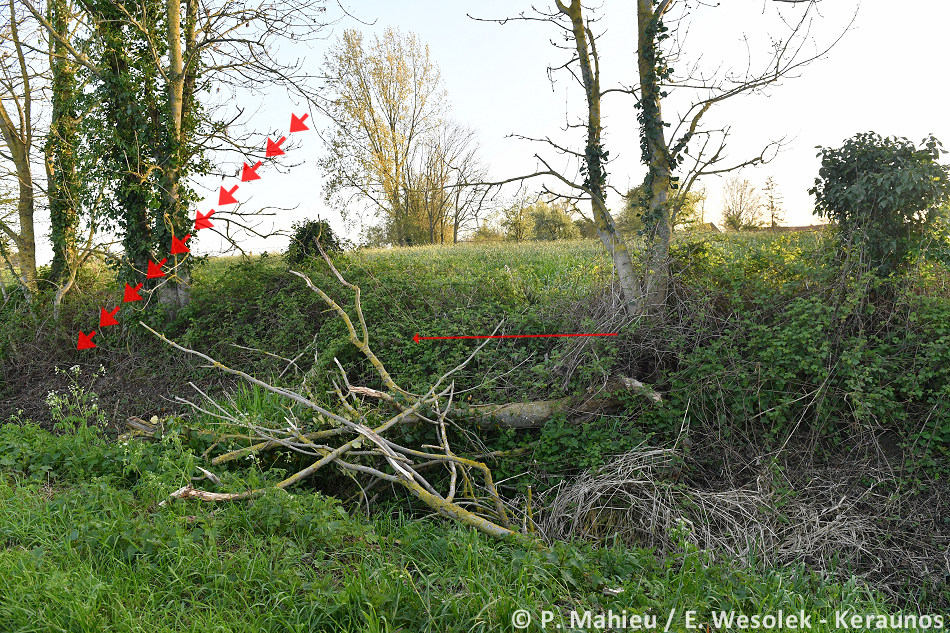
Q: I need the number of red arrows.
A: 11